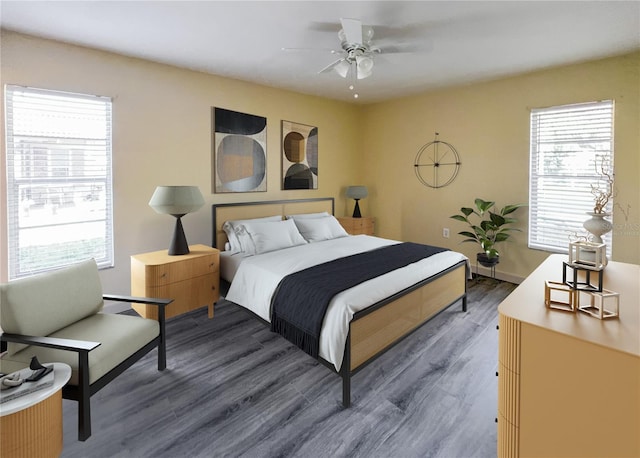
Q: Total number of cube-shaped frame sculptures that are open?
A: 4